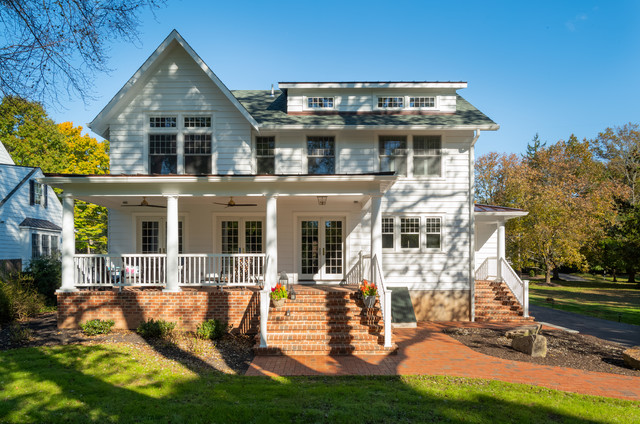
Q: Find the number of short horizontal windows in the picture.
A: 5